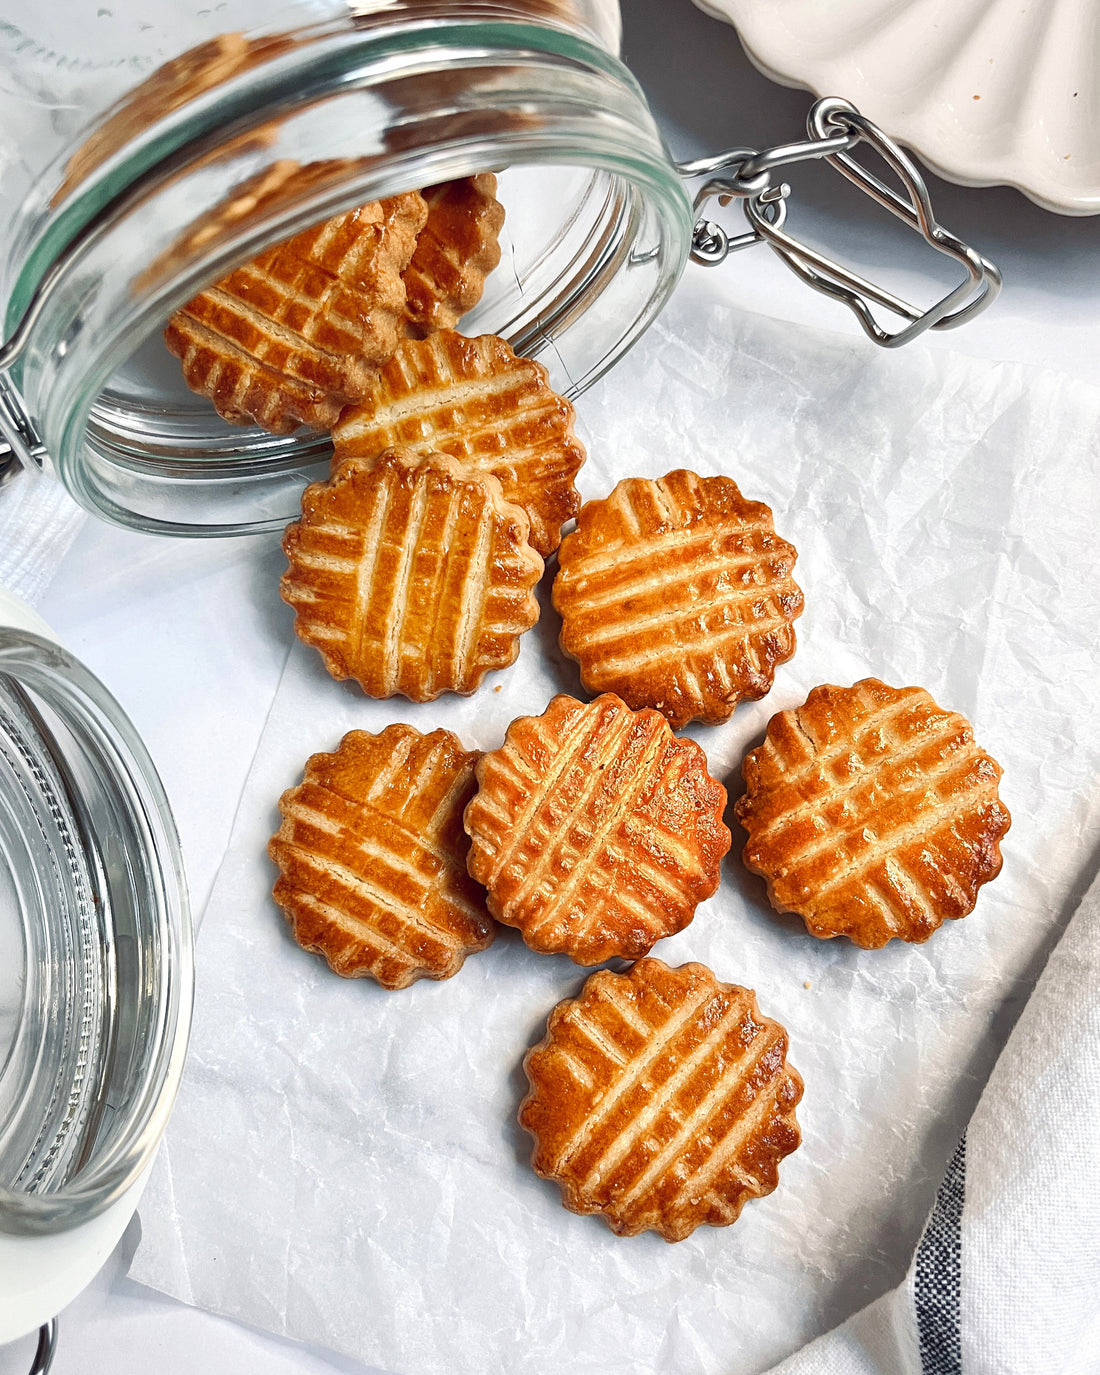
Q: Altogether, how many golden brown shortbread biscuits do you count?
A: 9